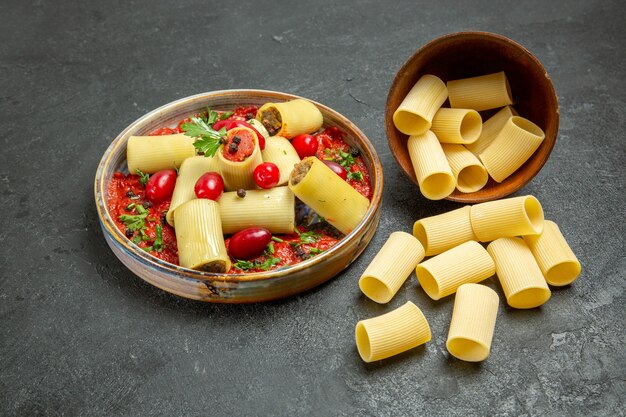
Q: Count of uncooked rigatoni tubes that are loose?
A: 8